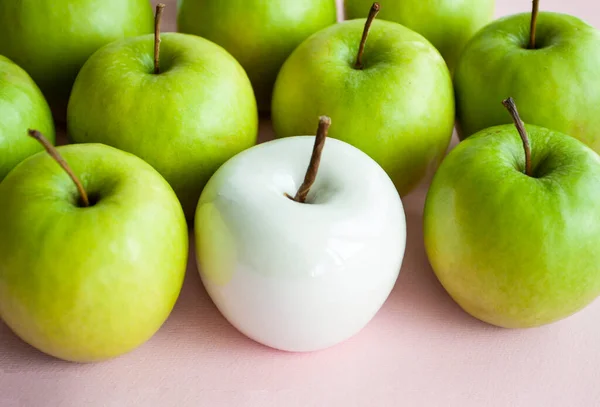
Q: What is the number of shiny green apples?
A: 9